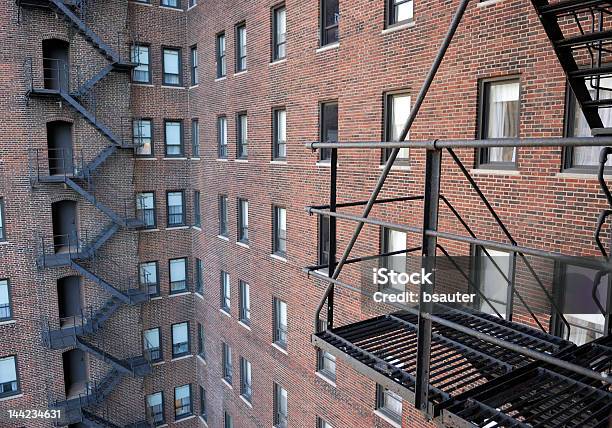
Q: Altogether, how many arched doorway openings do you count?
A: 5